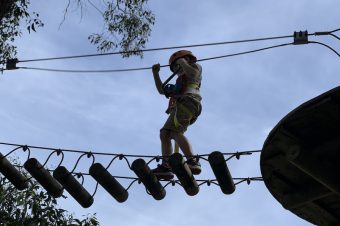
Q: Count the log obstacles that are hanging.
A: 7